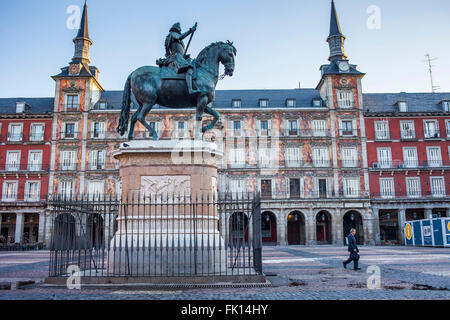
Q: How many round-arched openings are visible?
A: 7